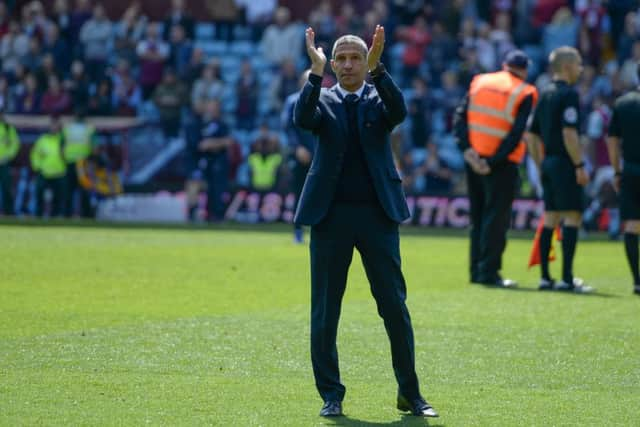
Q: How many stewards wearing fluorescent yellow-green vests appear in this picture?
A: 4